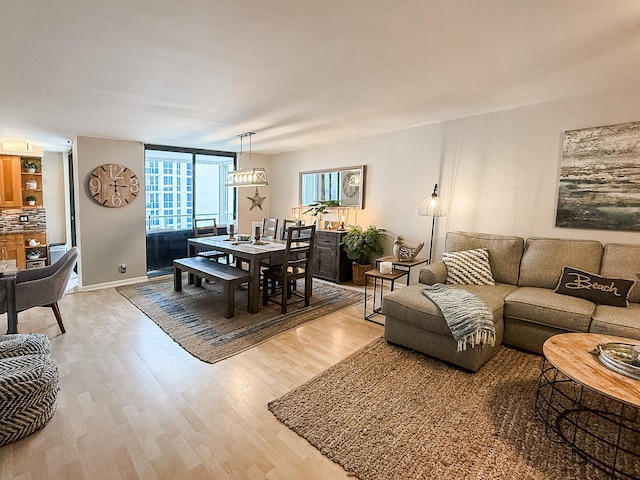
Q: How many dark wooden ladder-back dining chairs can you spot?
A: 4